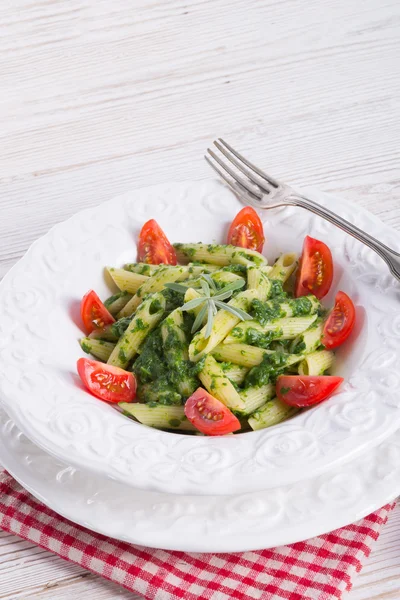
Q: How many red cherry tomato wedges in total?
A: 8